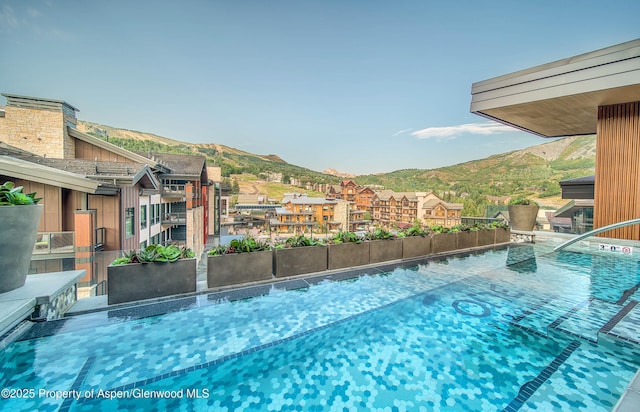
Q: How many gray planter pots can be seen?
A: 12